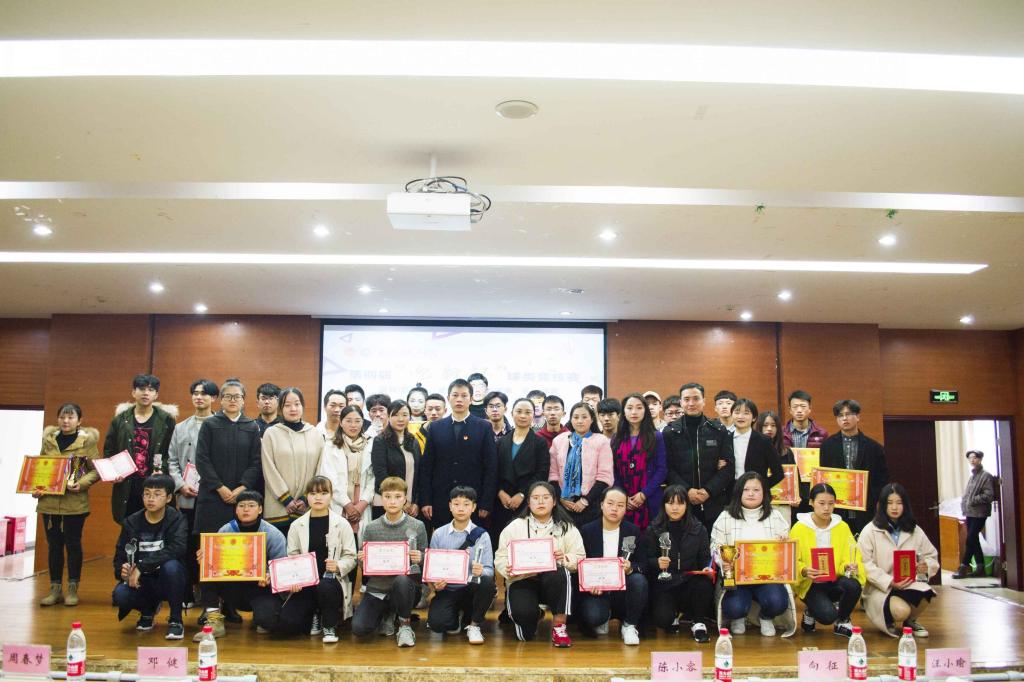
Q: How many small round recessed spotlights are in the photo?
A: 12